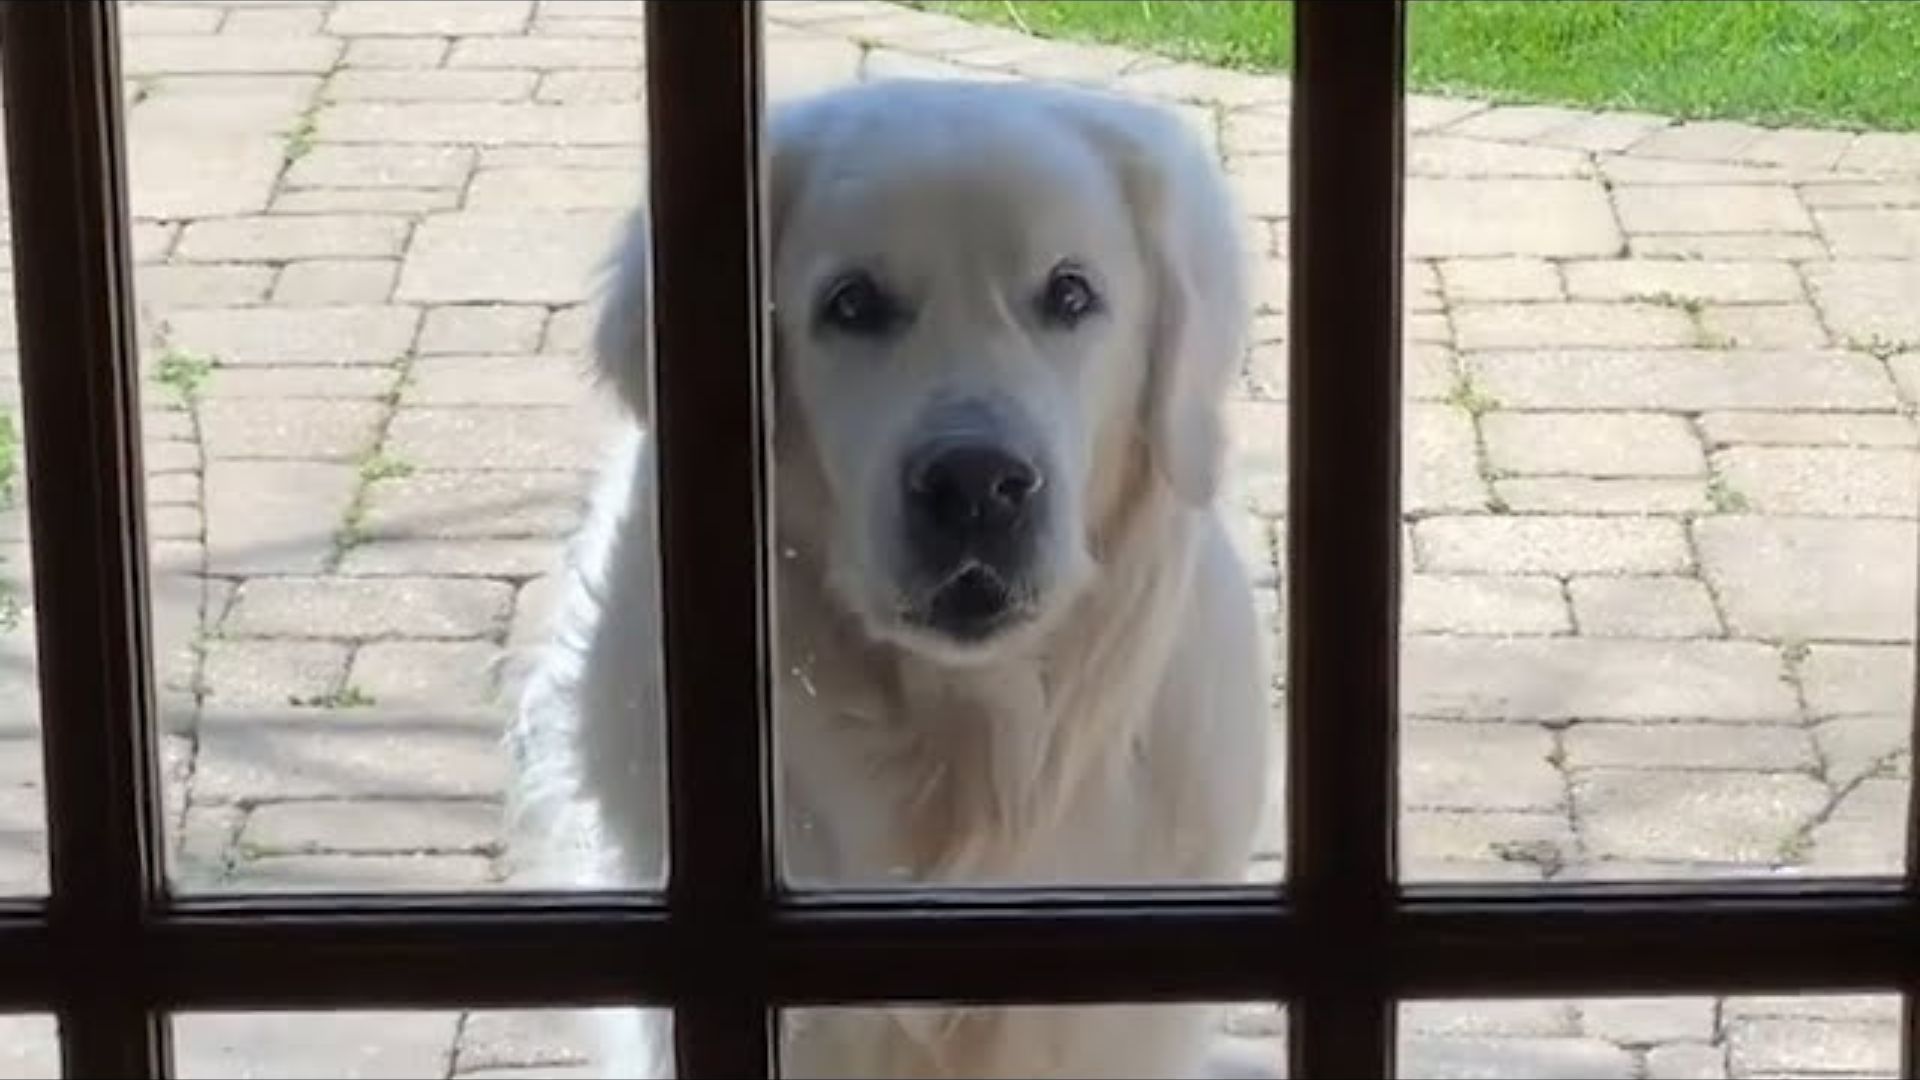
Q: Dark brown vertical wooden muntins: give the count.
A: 3